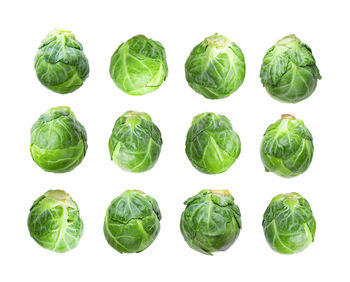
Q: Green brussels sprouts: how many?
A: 12